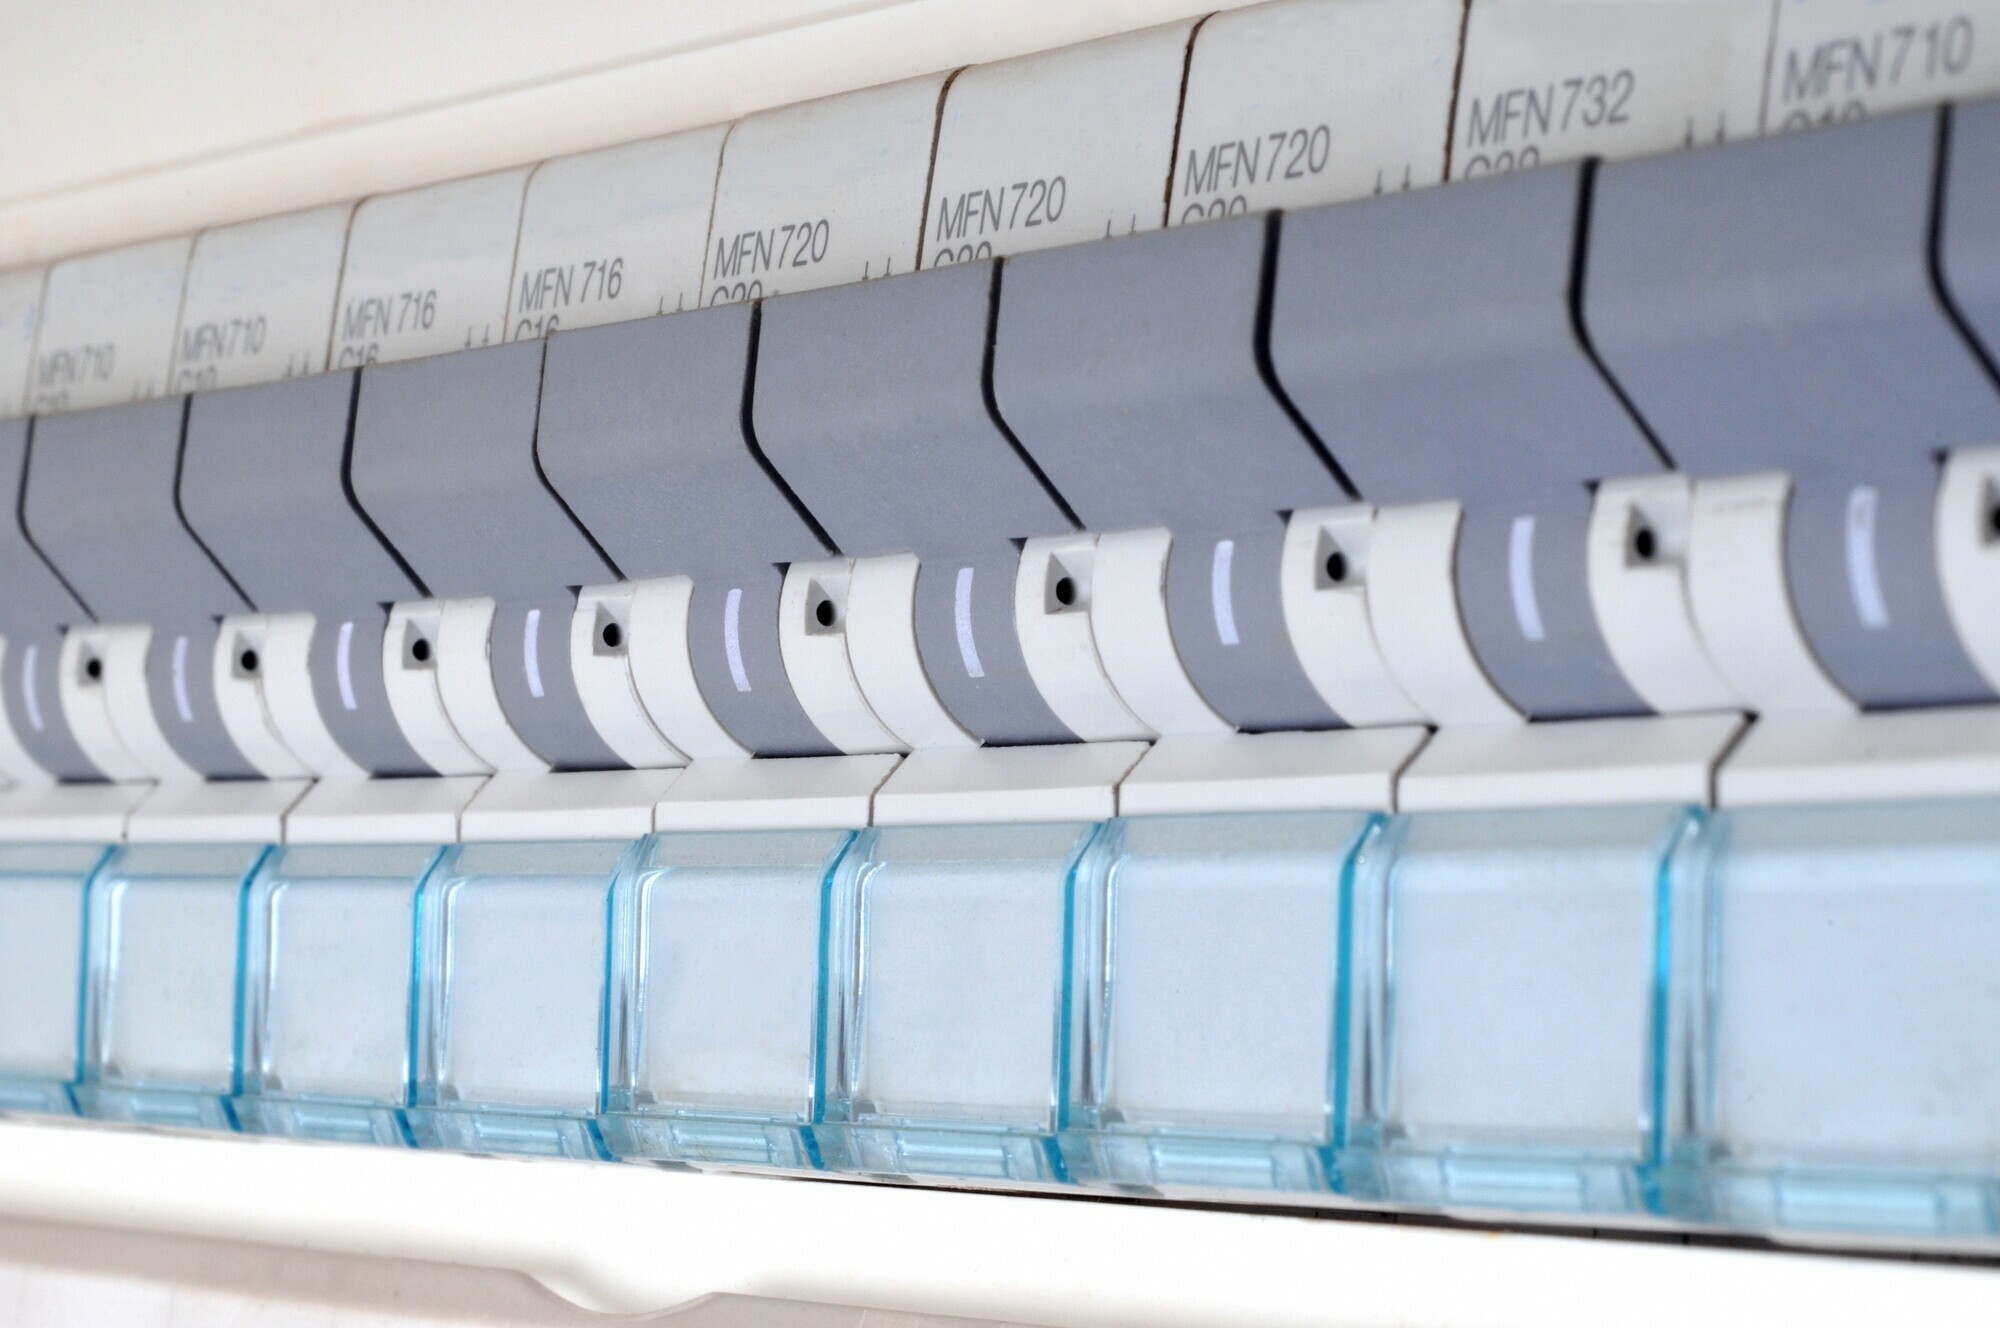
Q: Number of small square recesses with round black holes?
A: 9